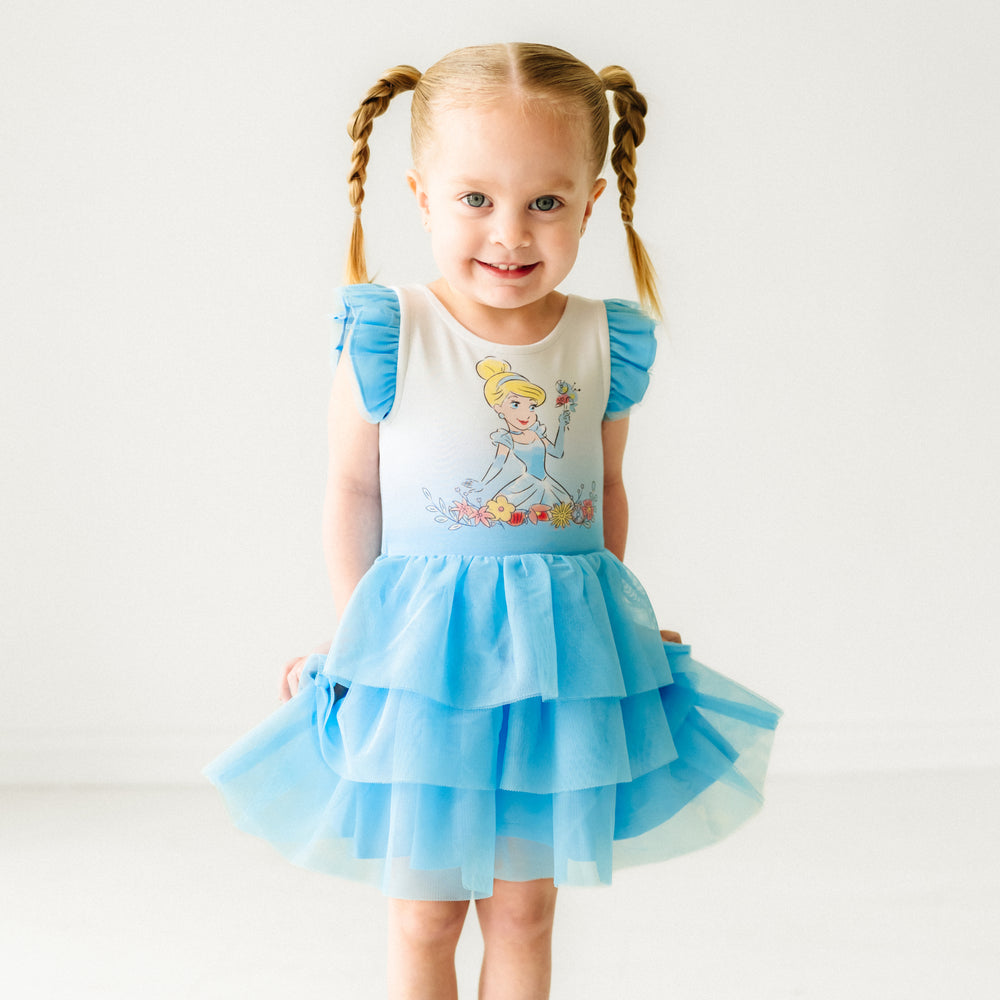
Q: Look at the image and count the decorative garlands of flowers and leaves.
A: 1